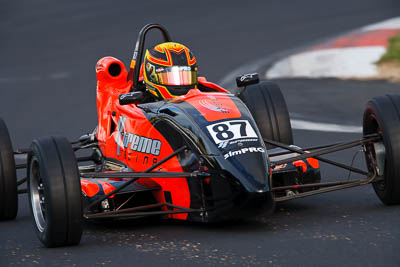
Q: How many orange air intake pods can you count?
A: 1